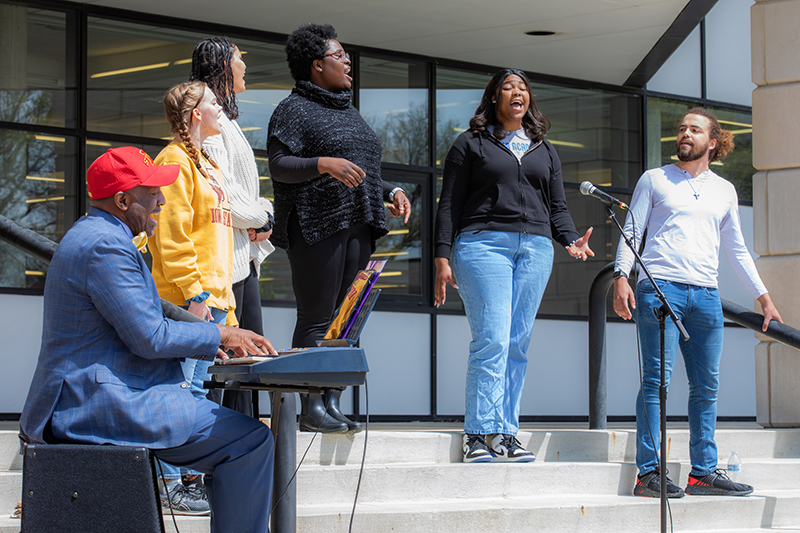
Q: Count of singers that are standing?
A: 5